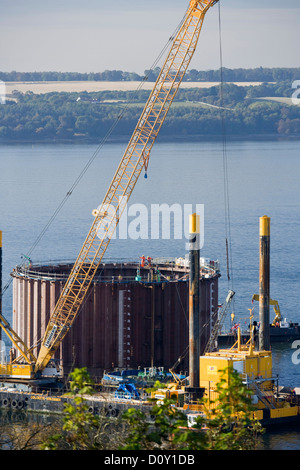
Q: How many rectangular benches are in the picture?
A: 0